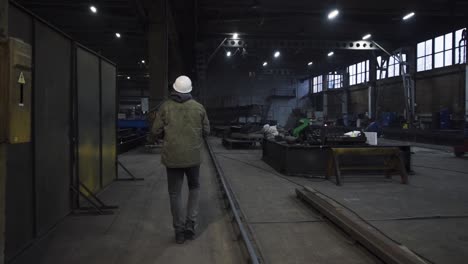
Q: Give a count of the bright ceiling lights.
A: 13